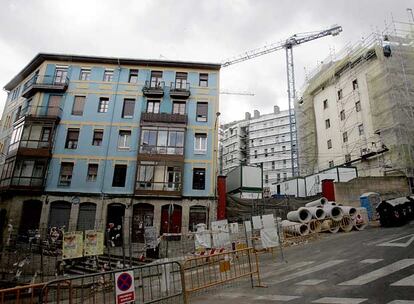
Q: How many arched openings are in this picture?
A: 7